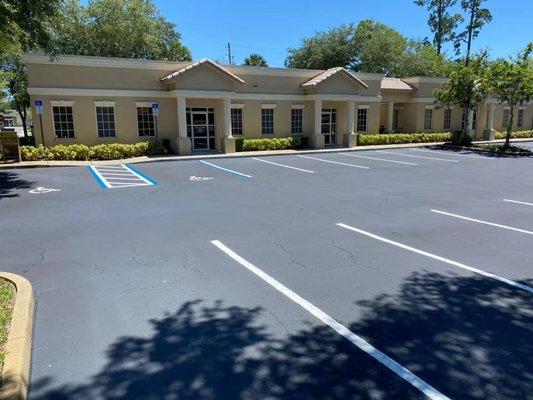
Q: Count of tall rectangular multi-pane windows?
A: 11